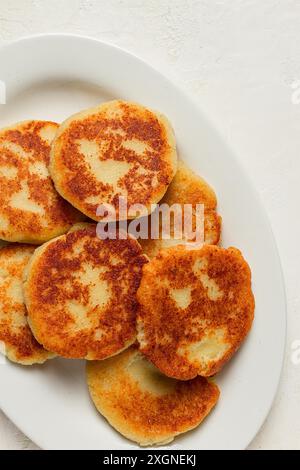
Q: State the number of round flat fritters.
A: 7